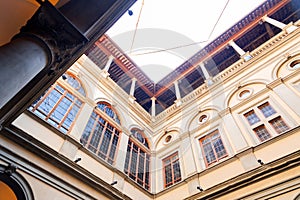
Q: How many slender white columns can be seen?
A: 7